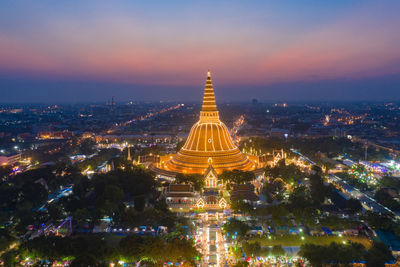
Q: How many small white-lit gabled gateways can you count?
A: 2